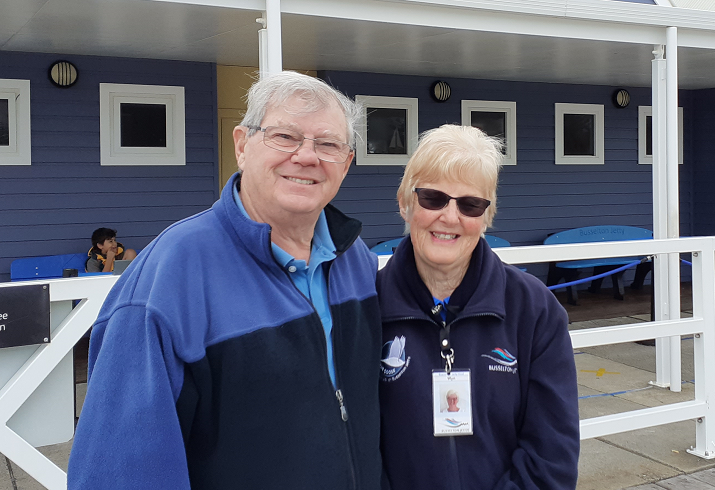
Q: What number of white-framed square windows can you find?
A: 6